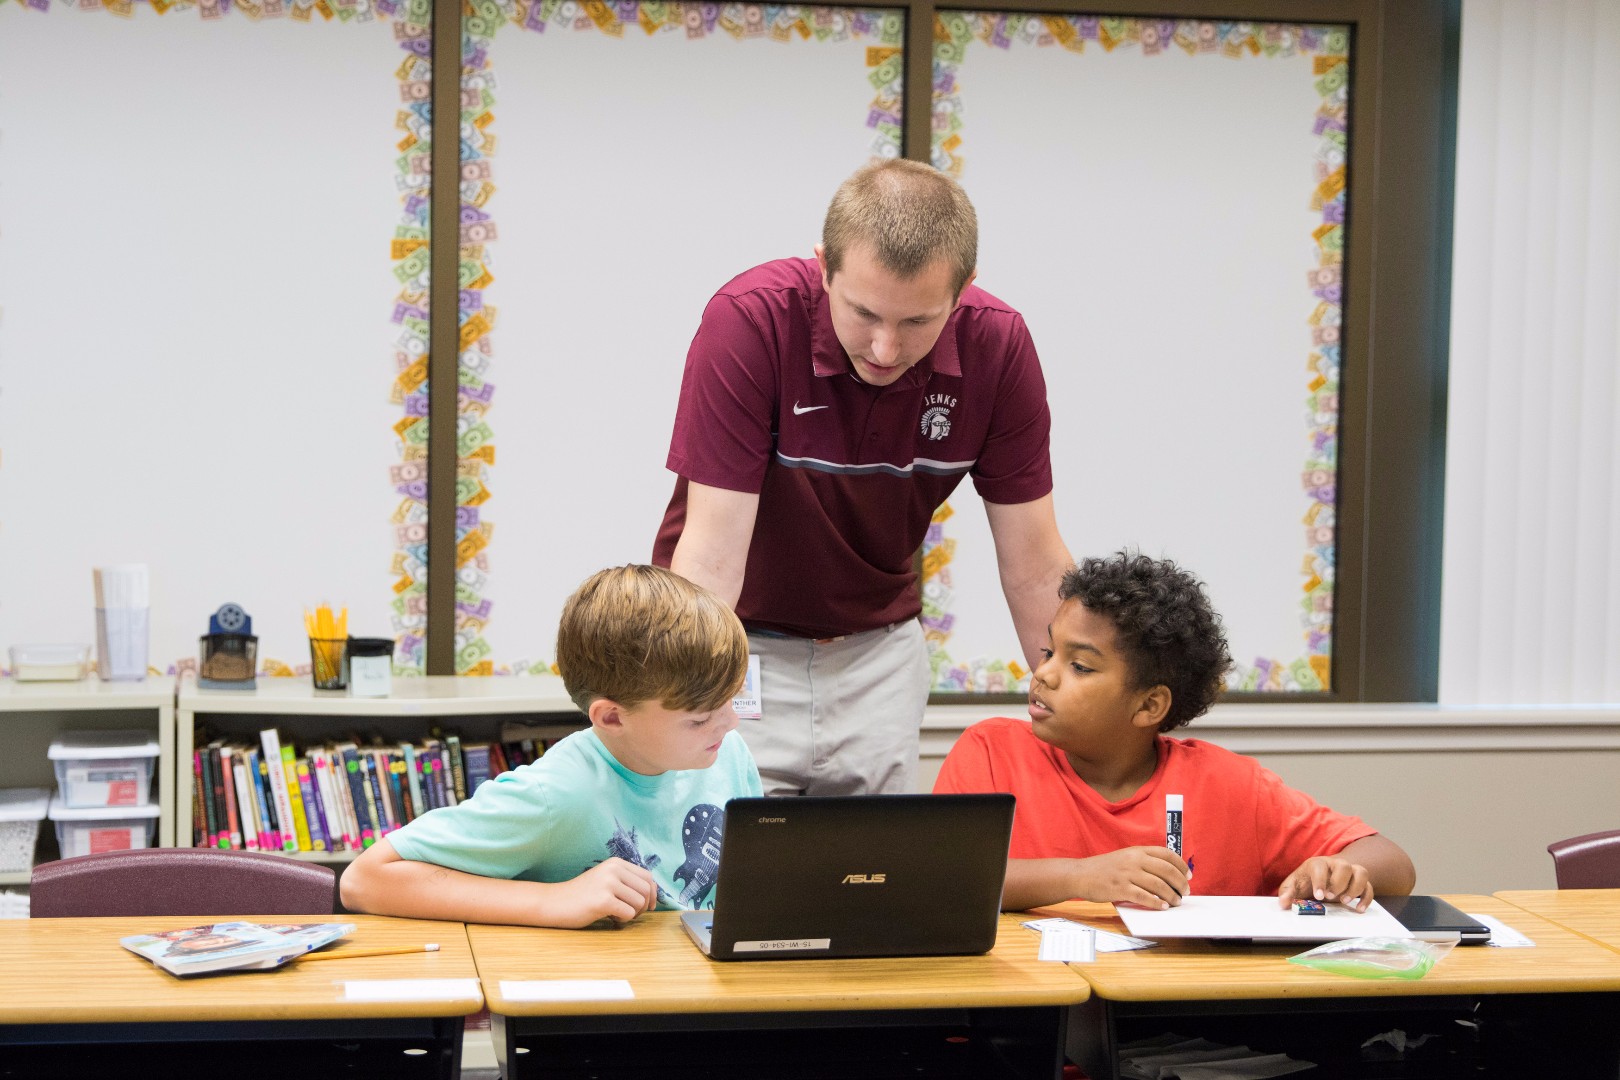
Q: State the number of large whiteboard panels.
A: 3